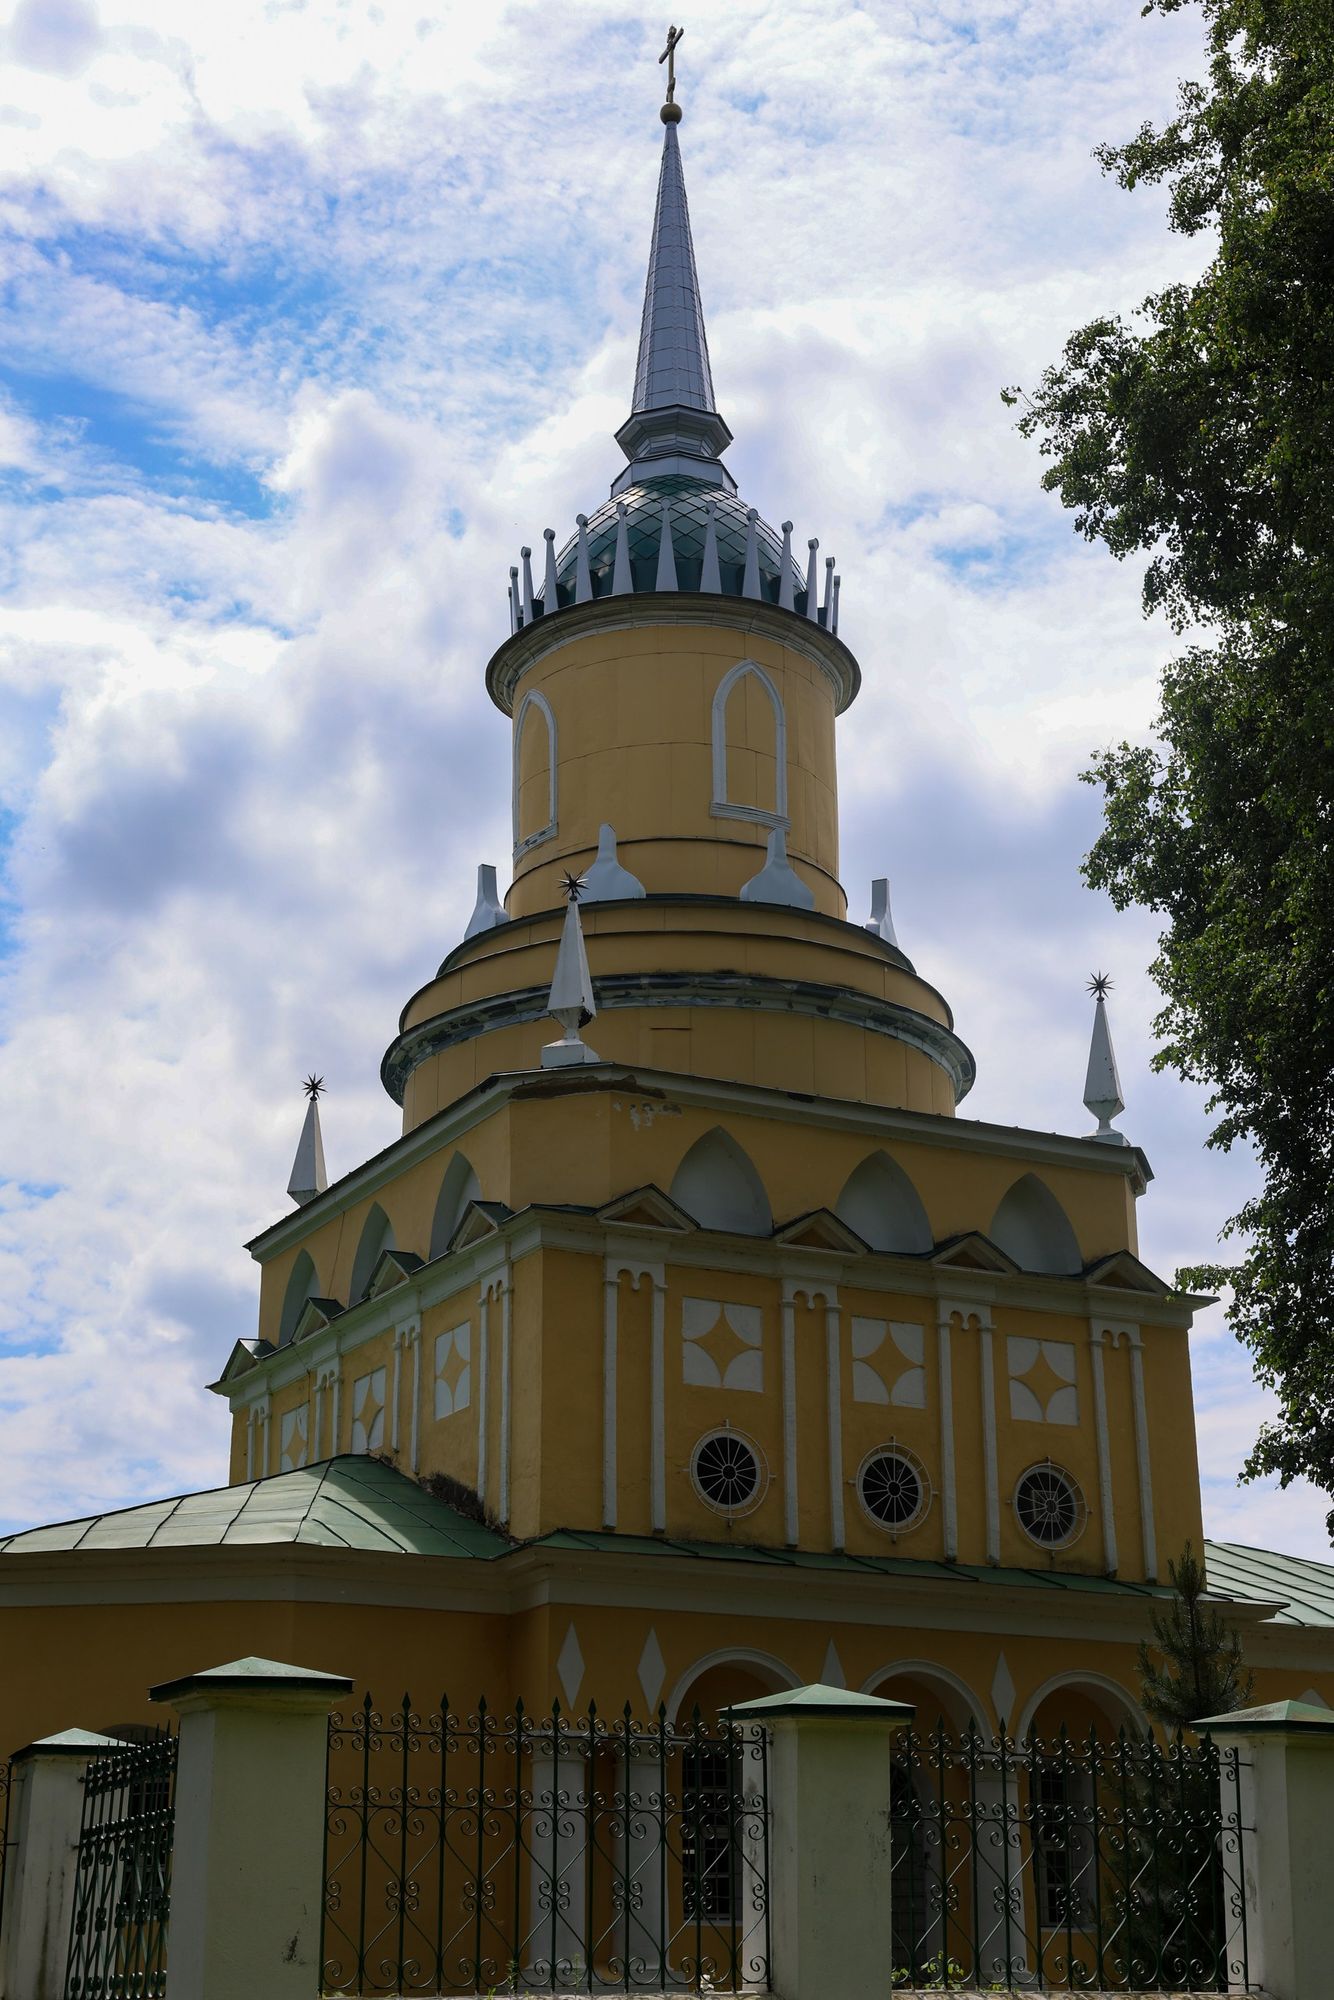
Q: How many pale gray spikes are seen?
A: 13